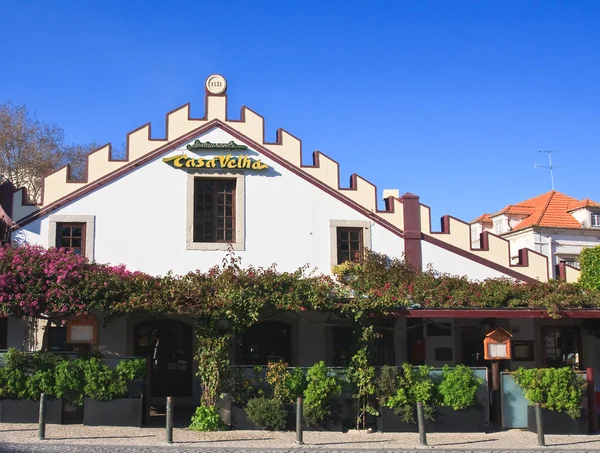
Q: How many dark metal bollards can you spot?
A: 5